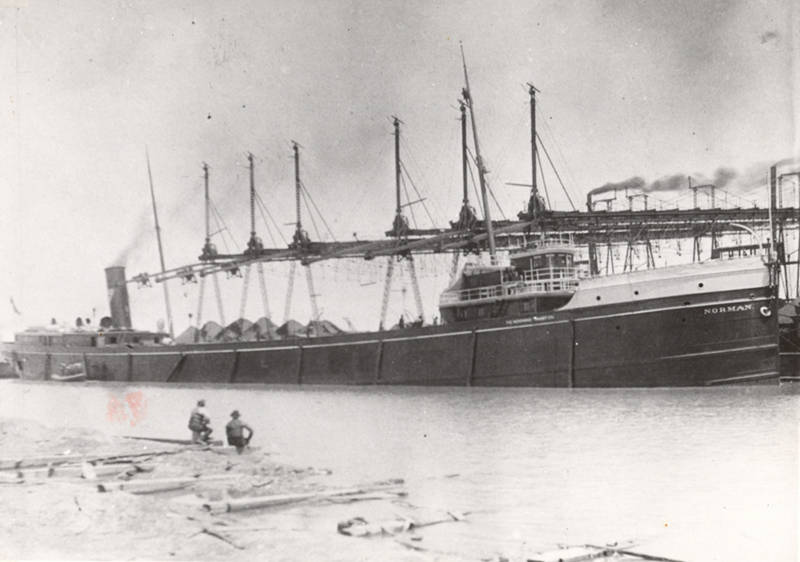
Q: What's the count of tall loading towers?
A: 6